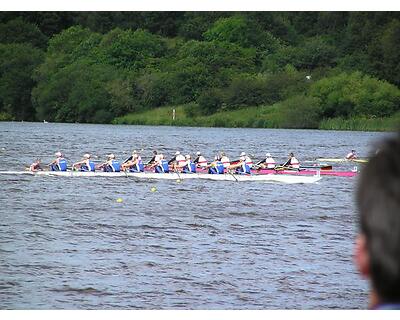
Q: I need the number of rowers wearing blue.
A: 8